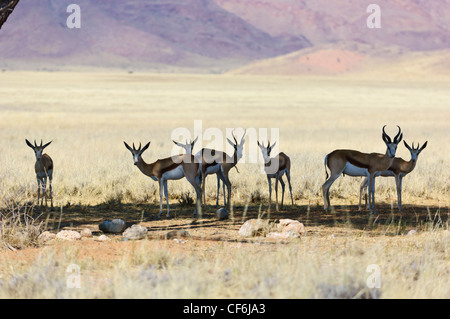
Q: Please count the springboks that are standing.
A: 7